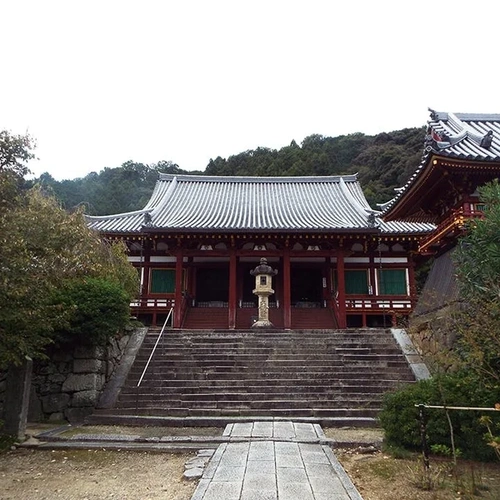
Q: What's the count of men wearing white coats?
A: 0